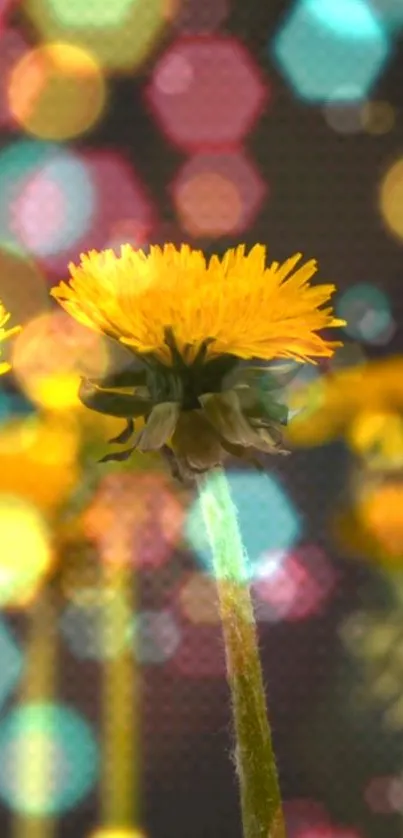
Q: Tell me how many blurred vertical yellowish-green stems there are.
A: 2